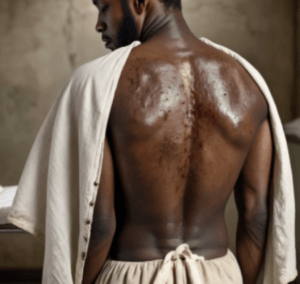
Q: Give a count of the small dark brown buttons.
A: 5